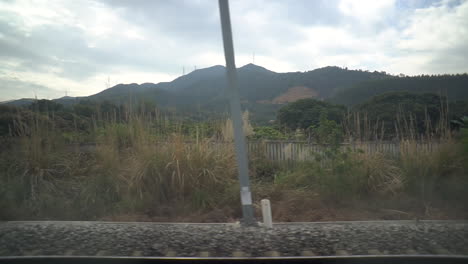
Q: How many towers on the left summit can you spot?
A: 2